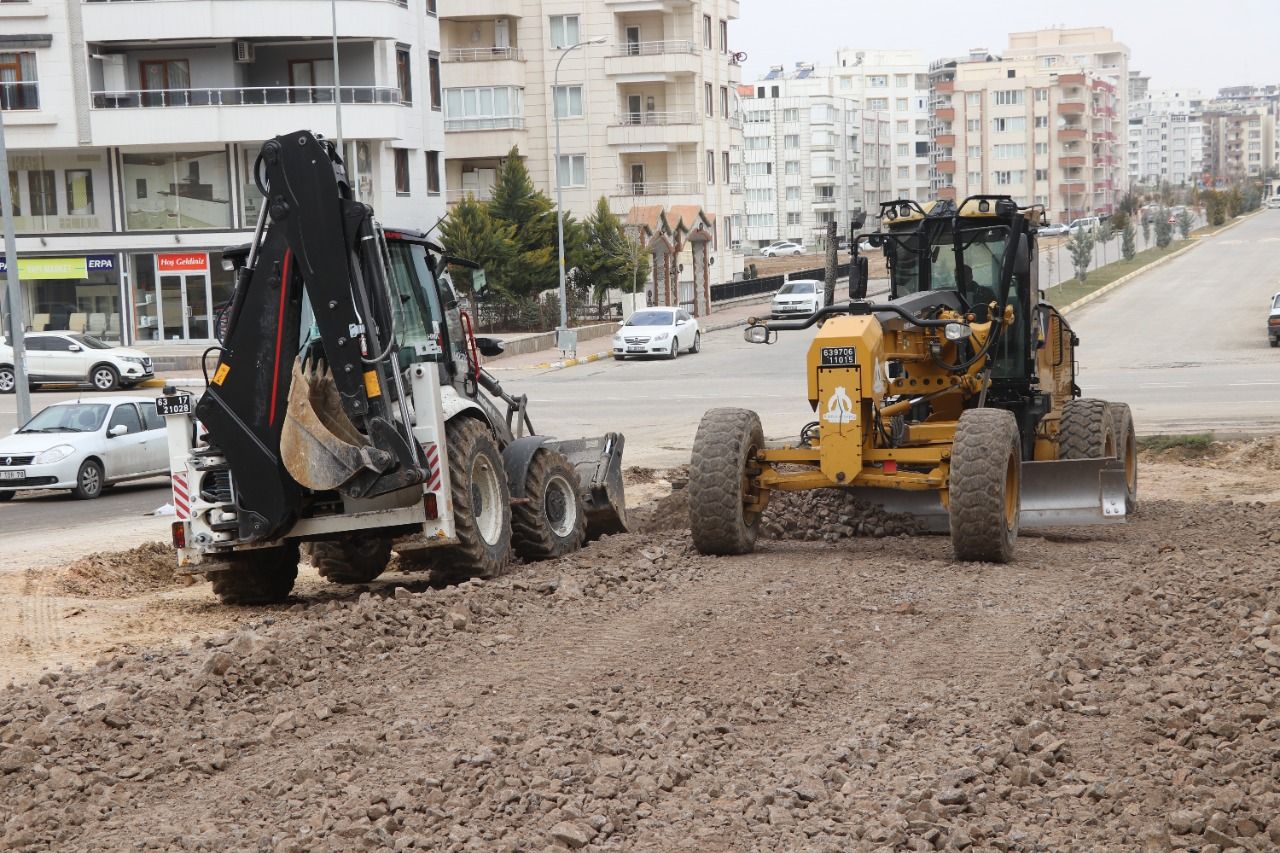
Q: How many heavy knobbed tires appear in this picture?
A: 8